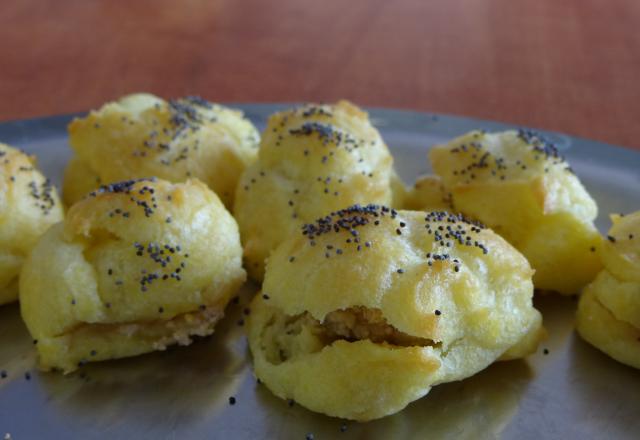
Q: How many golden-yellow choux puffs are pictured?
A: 7